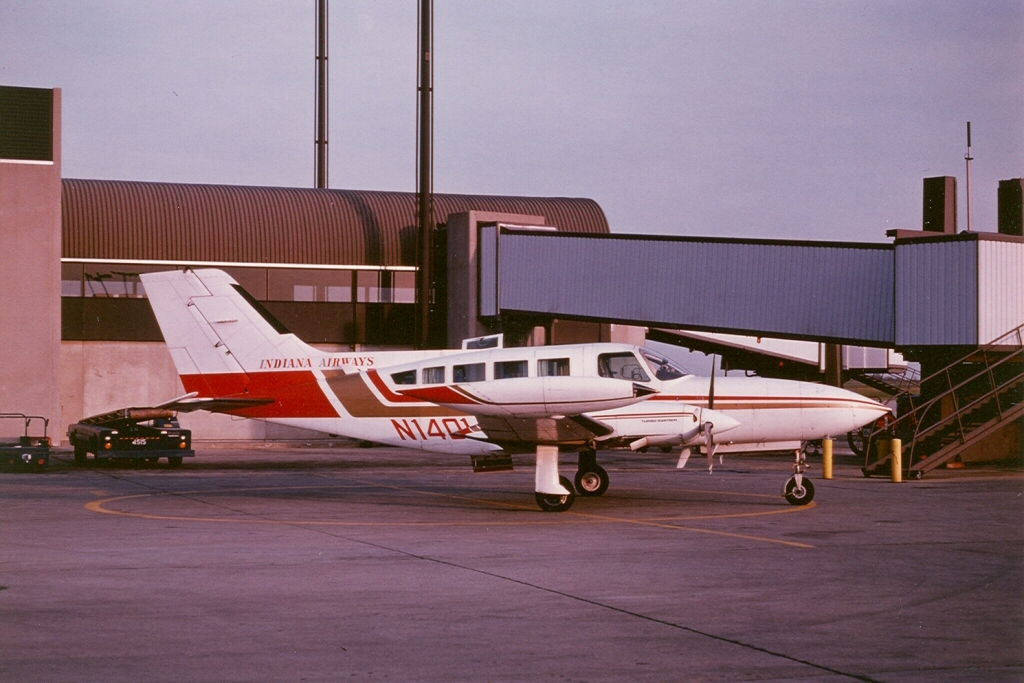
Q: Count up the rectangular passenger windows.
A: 4